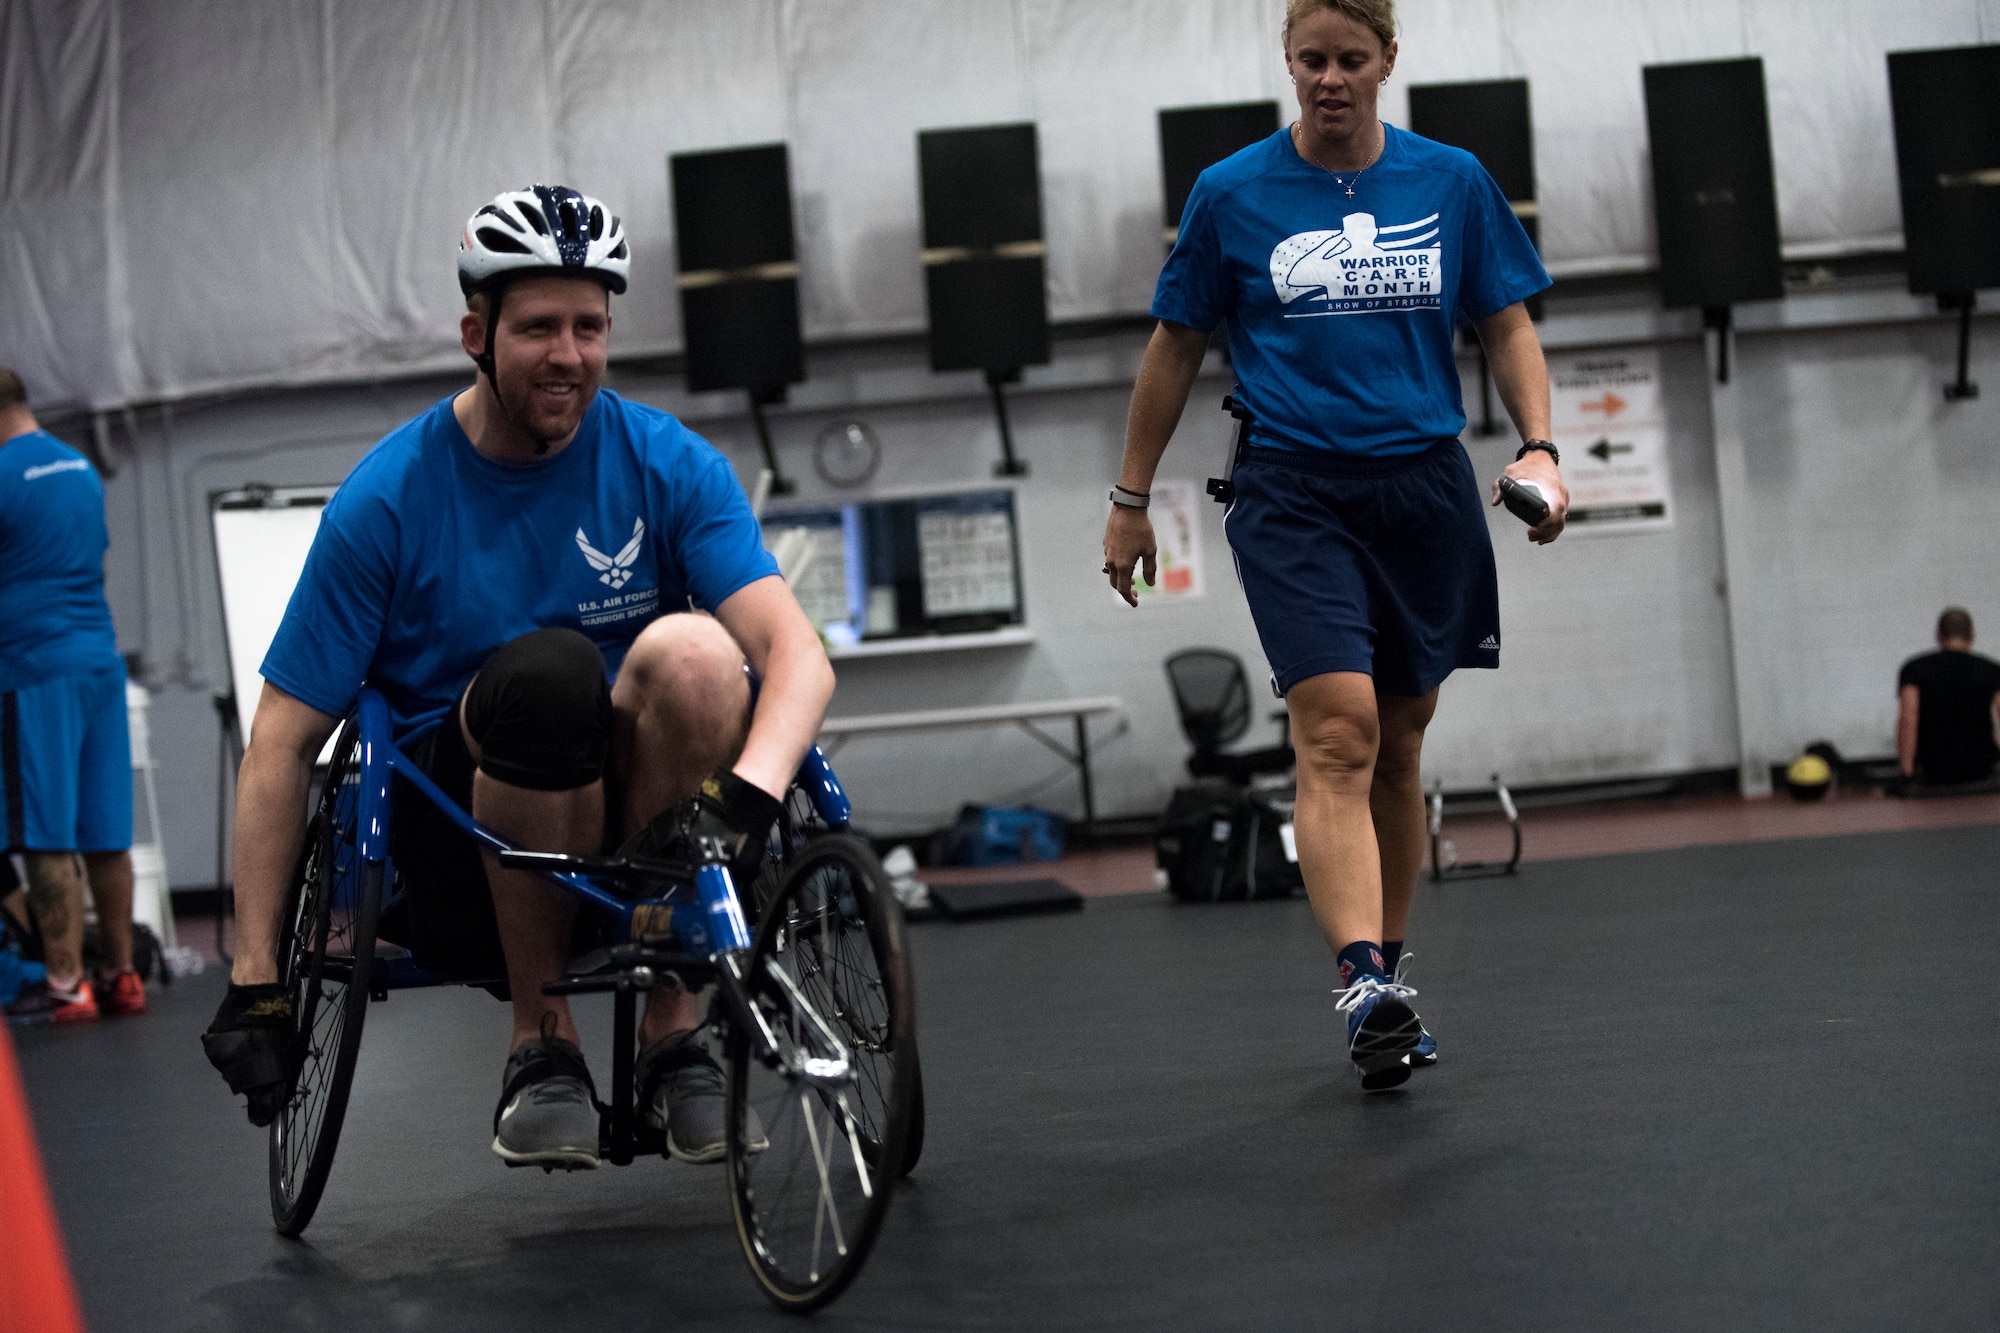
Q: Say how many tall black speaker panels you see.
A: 6